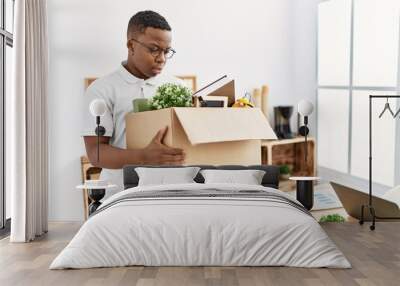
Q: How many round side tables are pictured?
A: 2